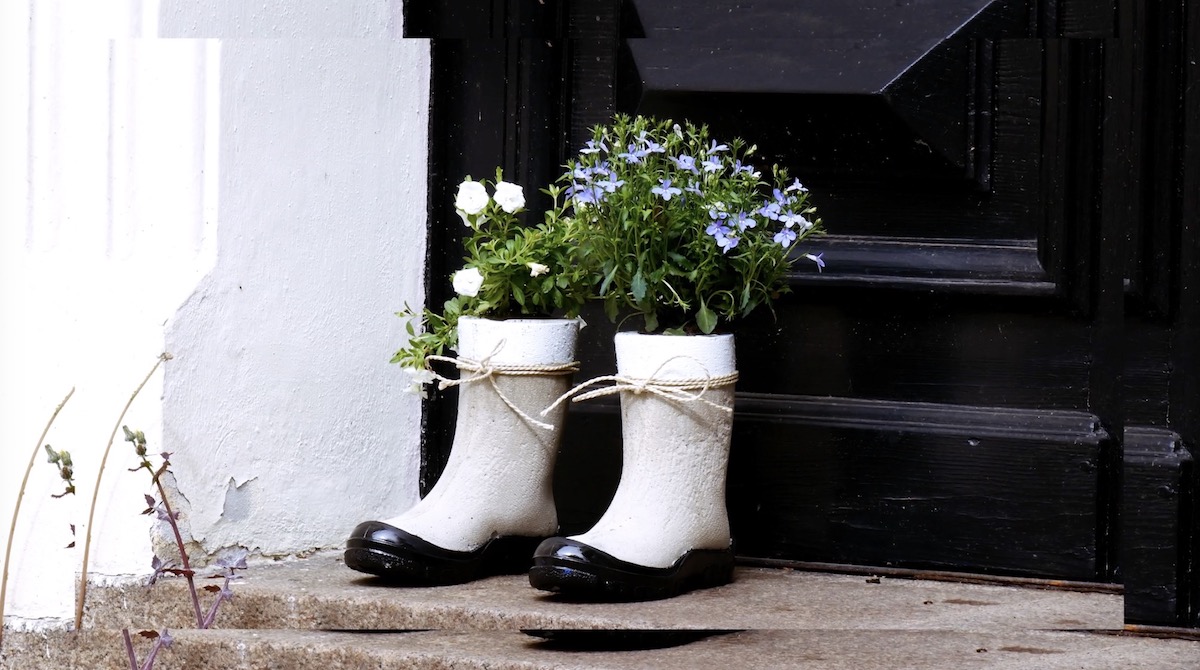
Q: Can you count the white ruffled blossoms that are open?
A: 3